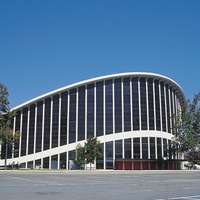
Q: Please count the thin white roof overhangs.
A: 1